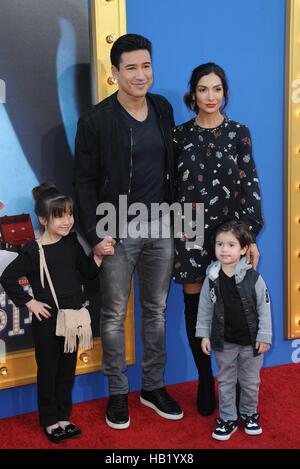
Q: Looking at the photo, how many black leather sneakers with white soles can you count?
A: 2